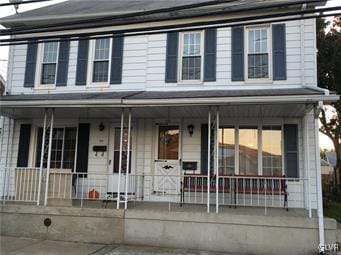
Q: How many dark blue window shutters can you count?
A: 12